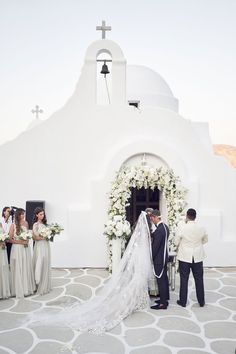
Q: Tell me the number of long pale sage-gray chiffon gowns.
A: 3